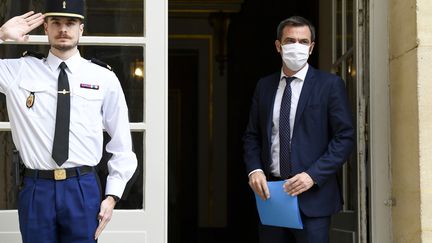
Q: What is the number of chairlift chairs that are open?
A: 0